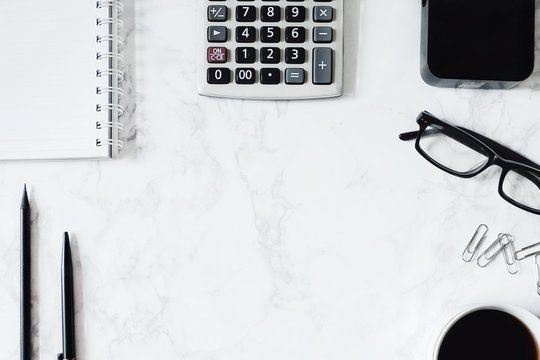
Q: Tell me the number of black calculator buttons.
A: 12